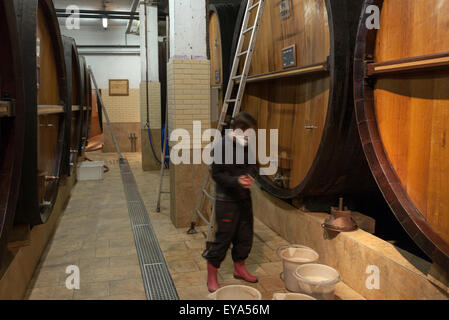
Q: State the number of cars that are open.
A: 0